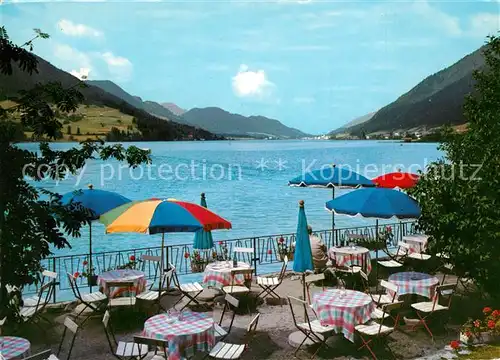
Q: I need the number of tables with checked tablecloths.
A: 8